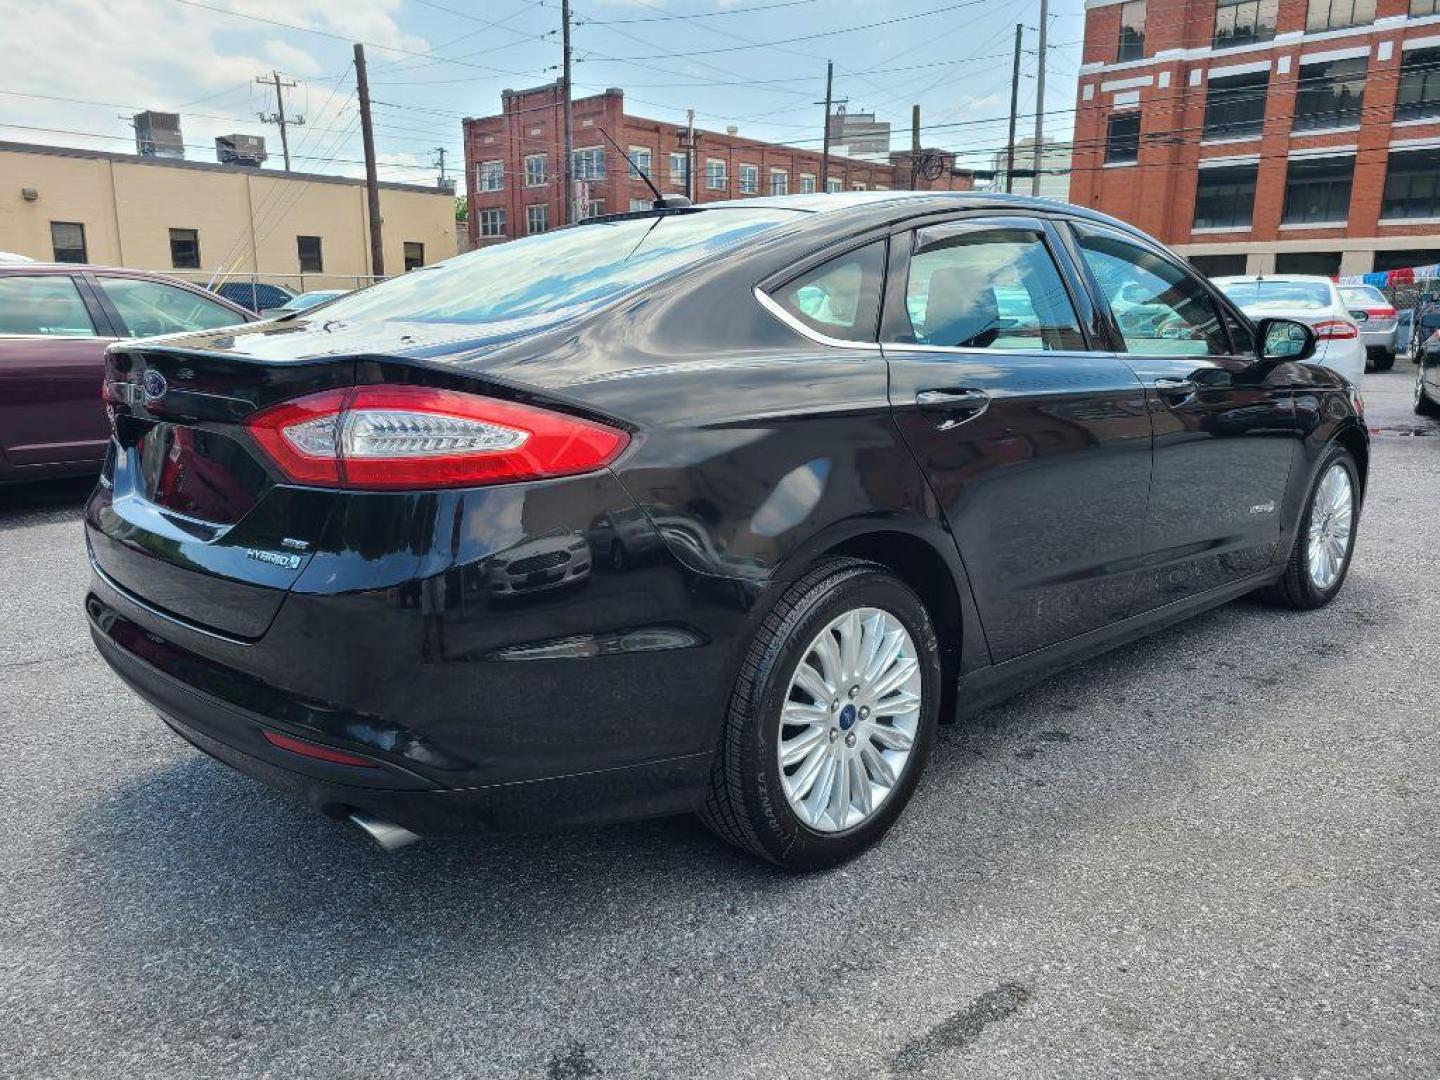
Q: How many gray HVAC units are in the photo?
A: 2